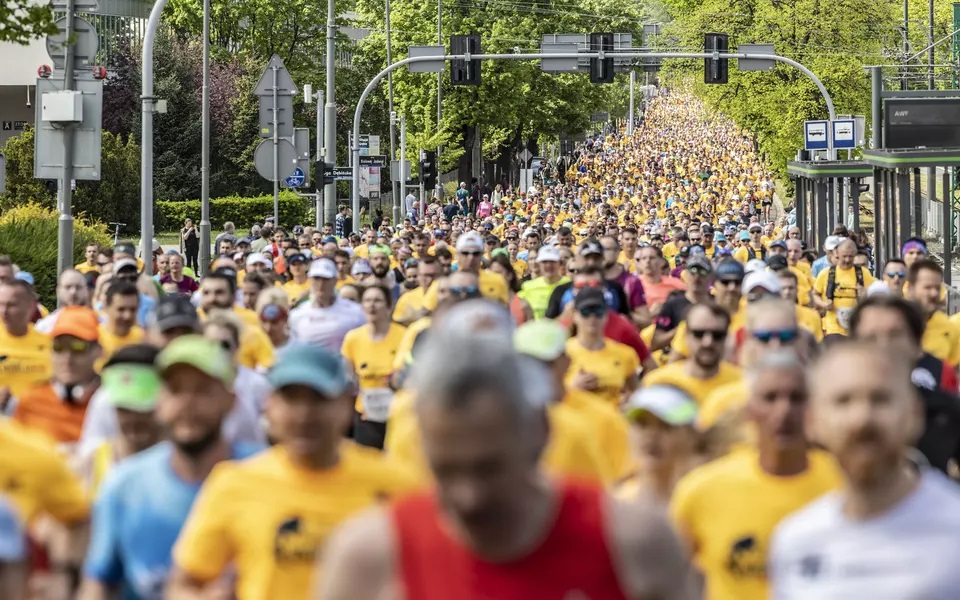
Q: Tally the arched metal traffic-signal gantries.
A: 1